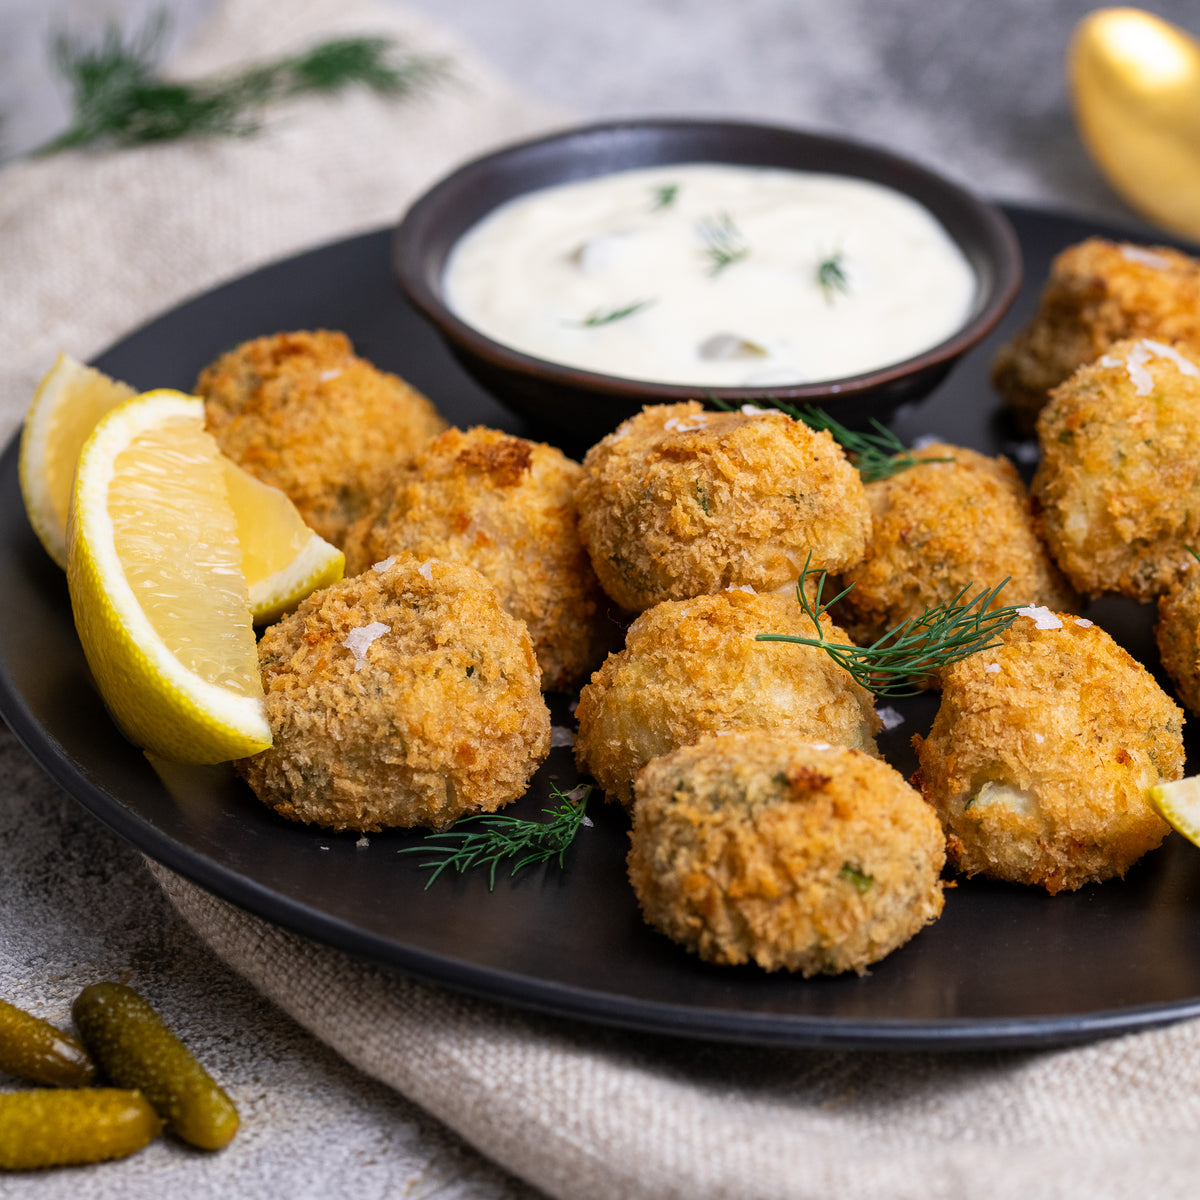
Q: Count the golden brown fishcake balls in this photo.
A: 11